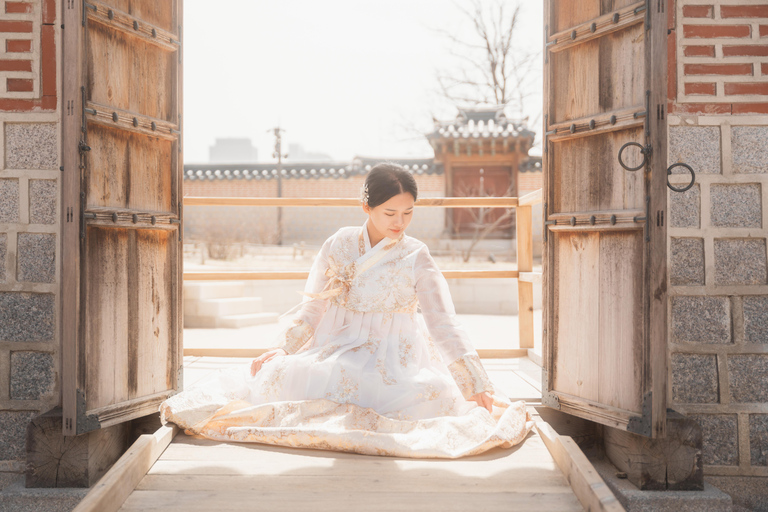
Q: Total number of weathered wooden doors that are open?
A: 2